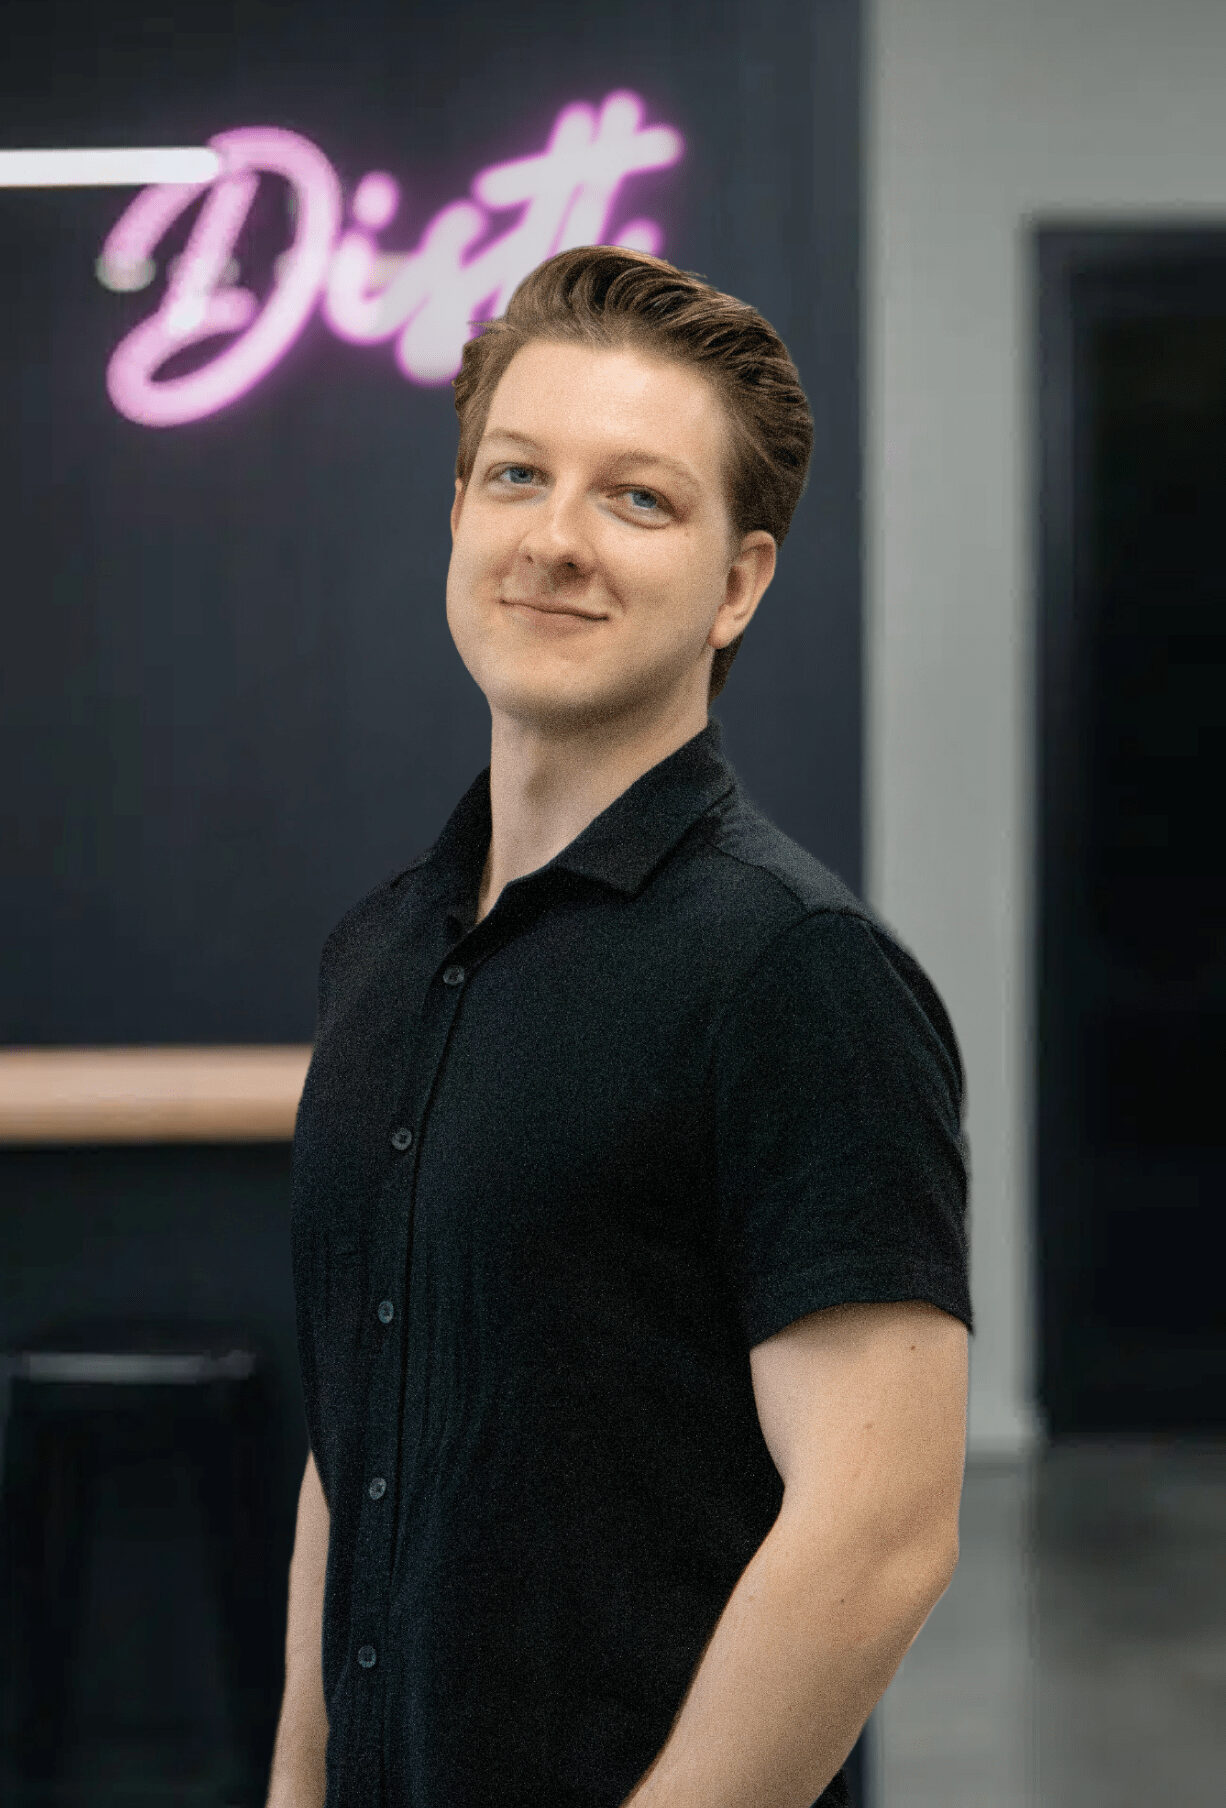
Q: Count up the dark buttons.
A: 5